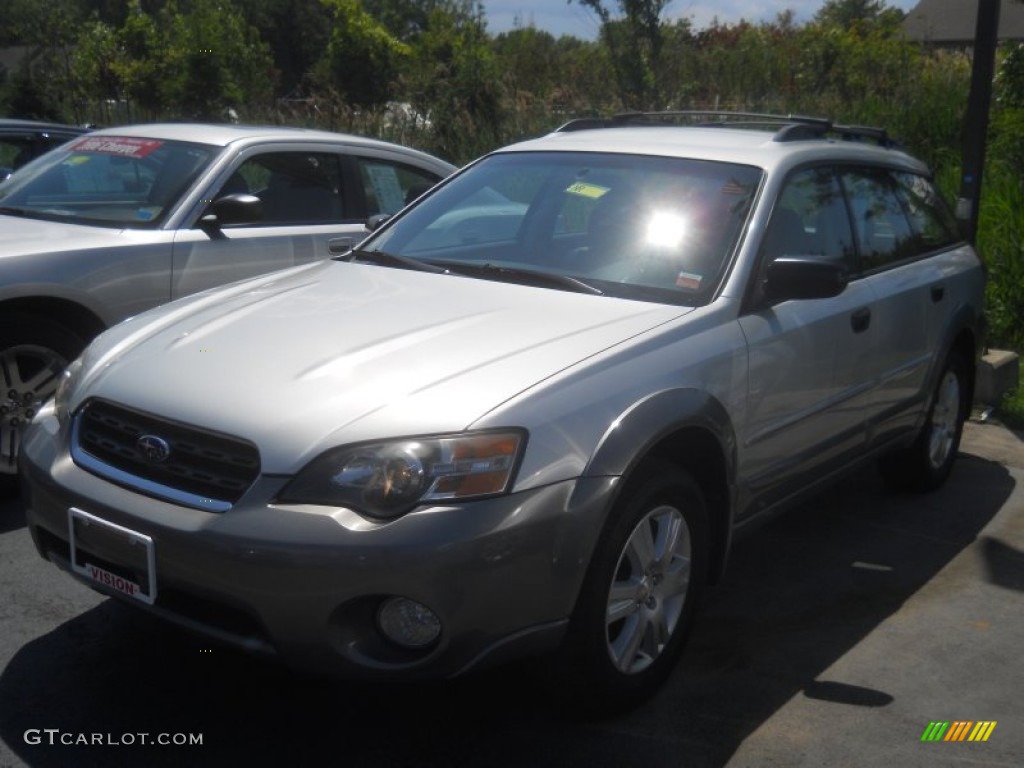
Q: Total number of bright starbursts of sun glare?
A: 1